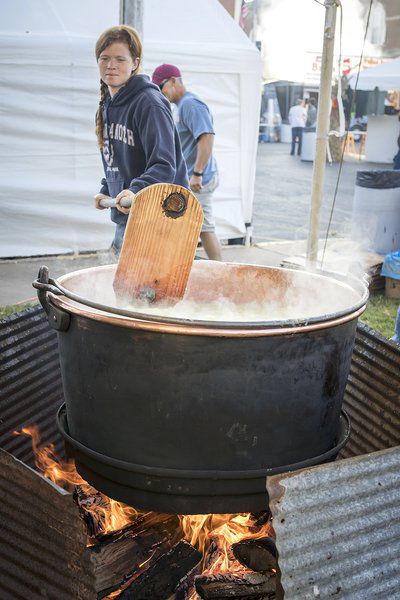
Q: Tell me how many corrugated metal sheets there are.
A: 4